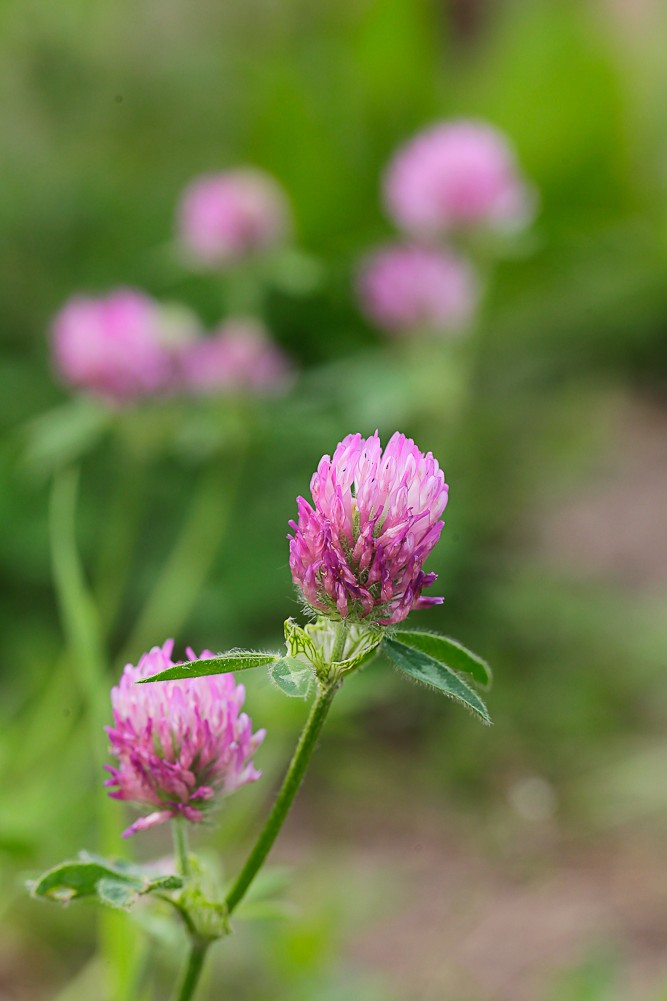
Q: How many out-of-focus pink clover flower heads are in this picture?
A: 5